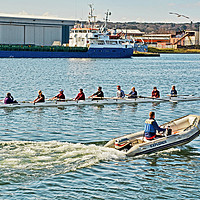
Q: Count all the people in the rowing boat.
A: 9